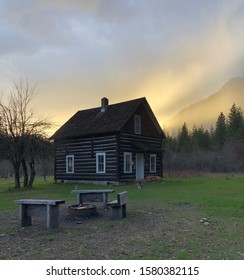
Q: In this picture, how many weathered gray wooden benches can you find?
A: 3